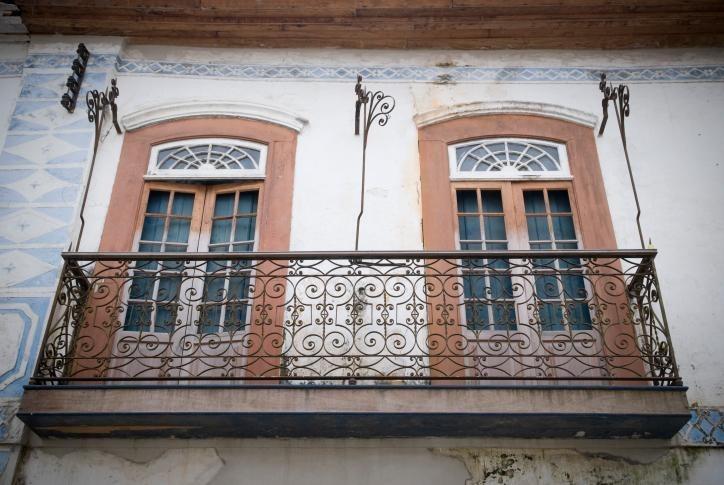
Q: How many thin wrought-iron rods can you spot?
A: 3